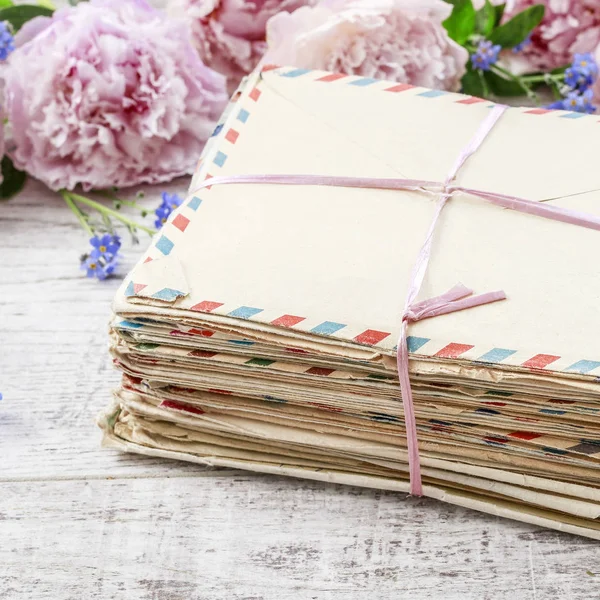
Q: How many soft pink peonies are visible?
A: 4